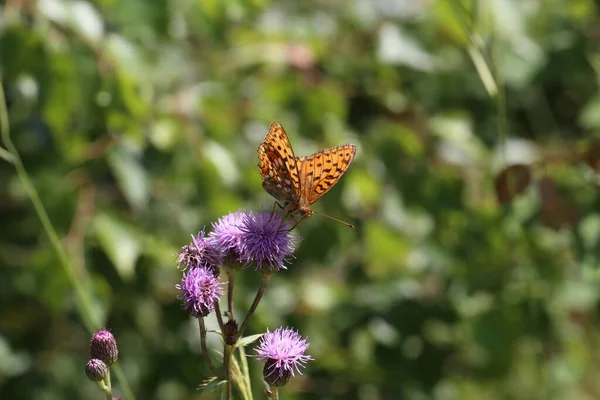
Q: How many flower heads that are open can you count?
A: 5